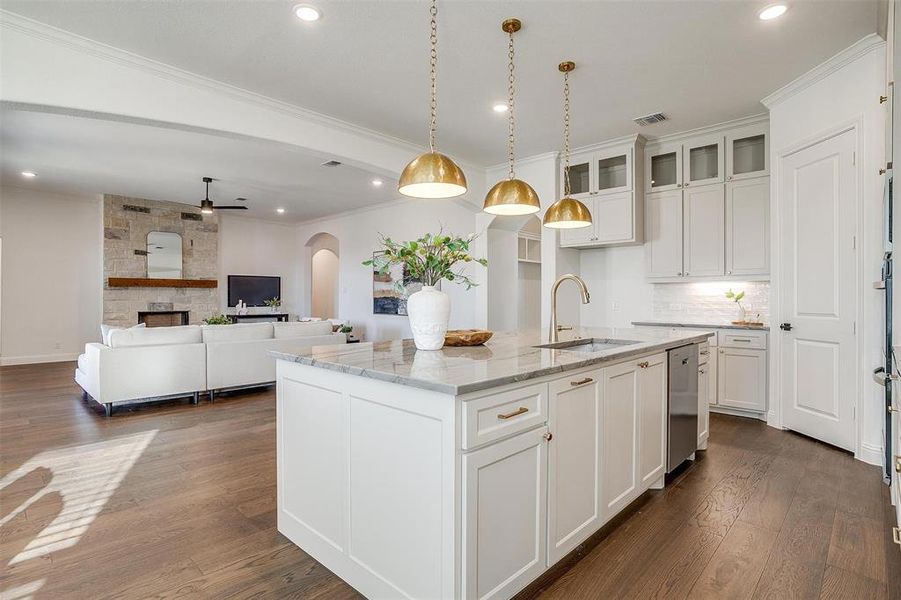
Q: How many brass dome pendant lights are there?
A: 3